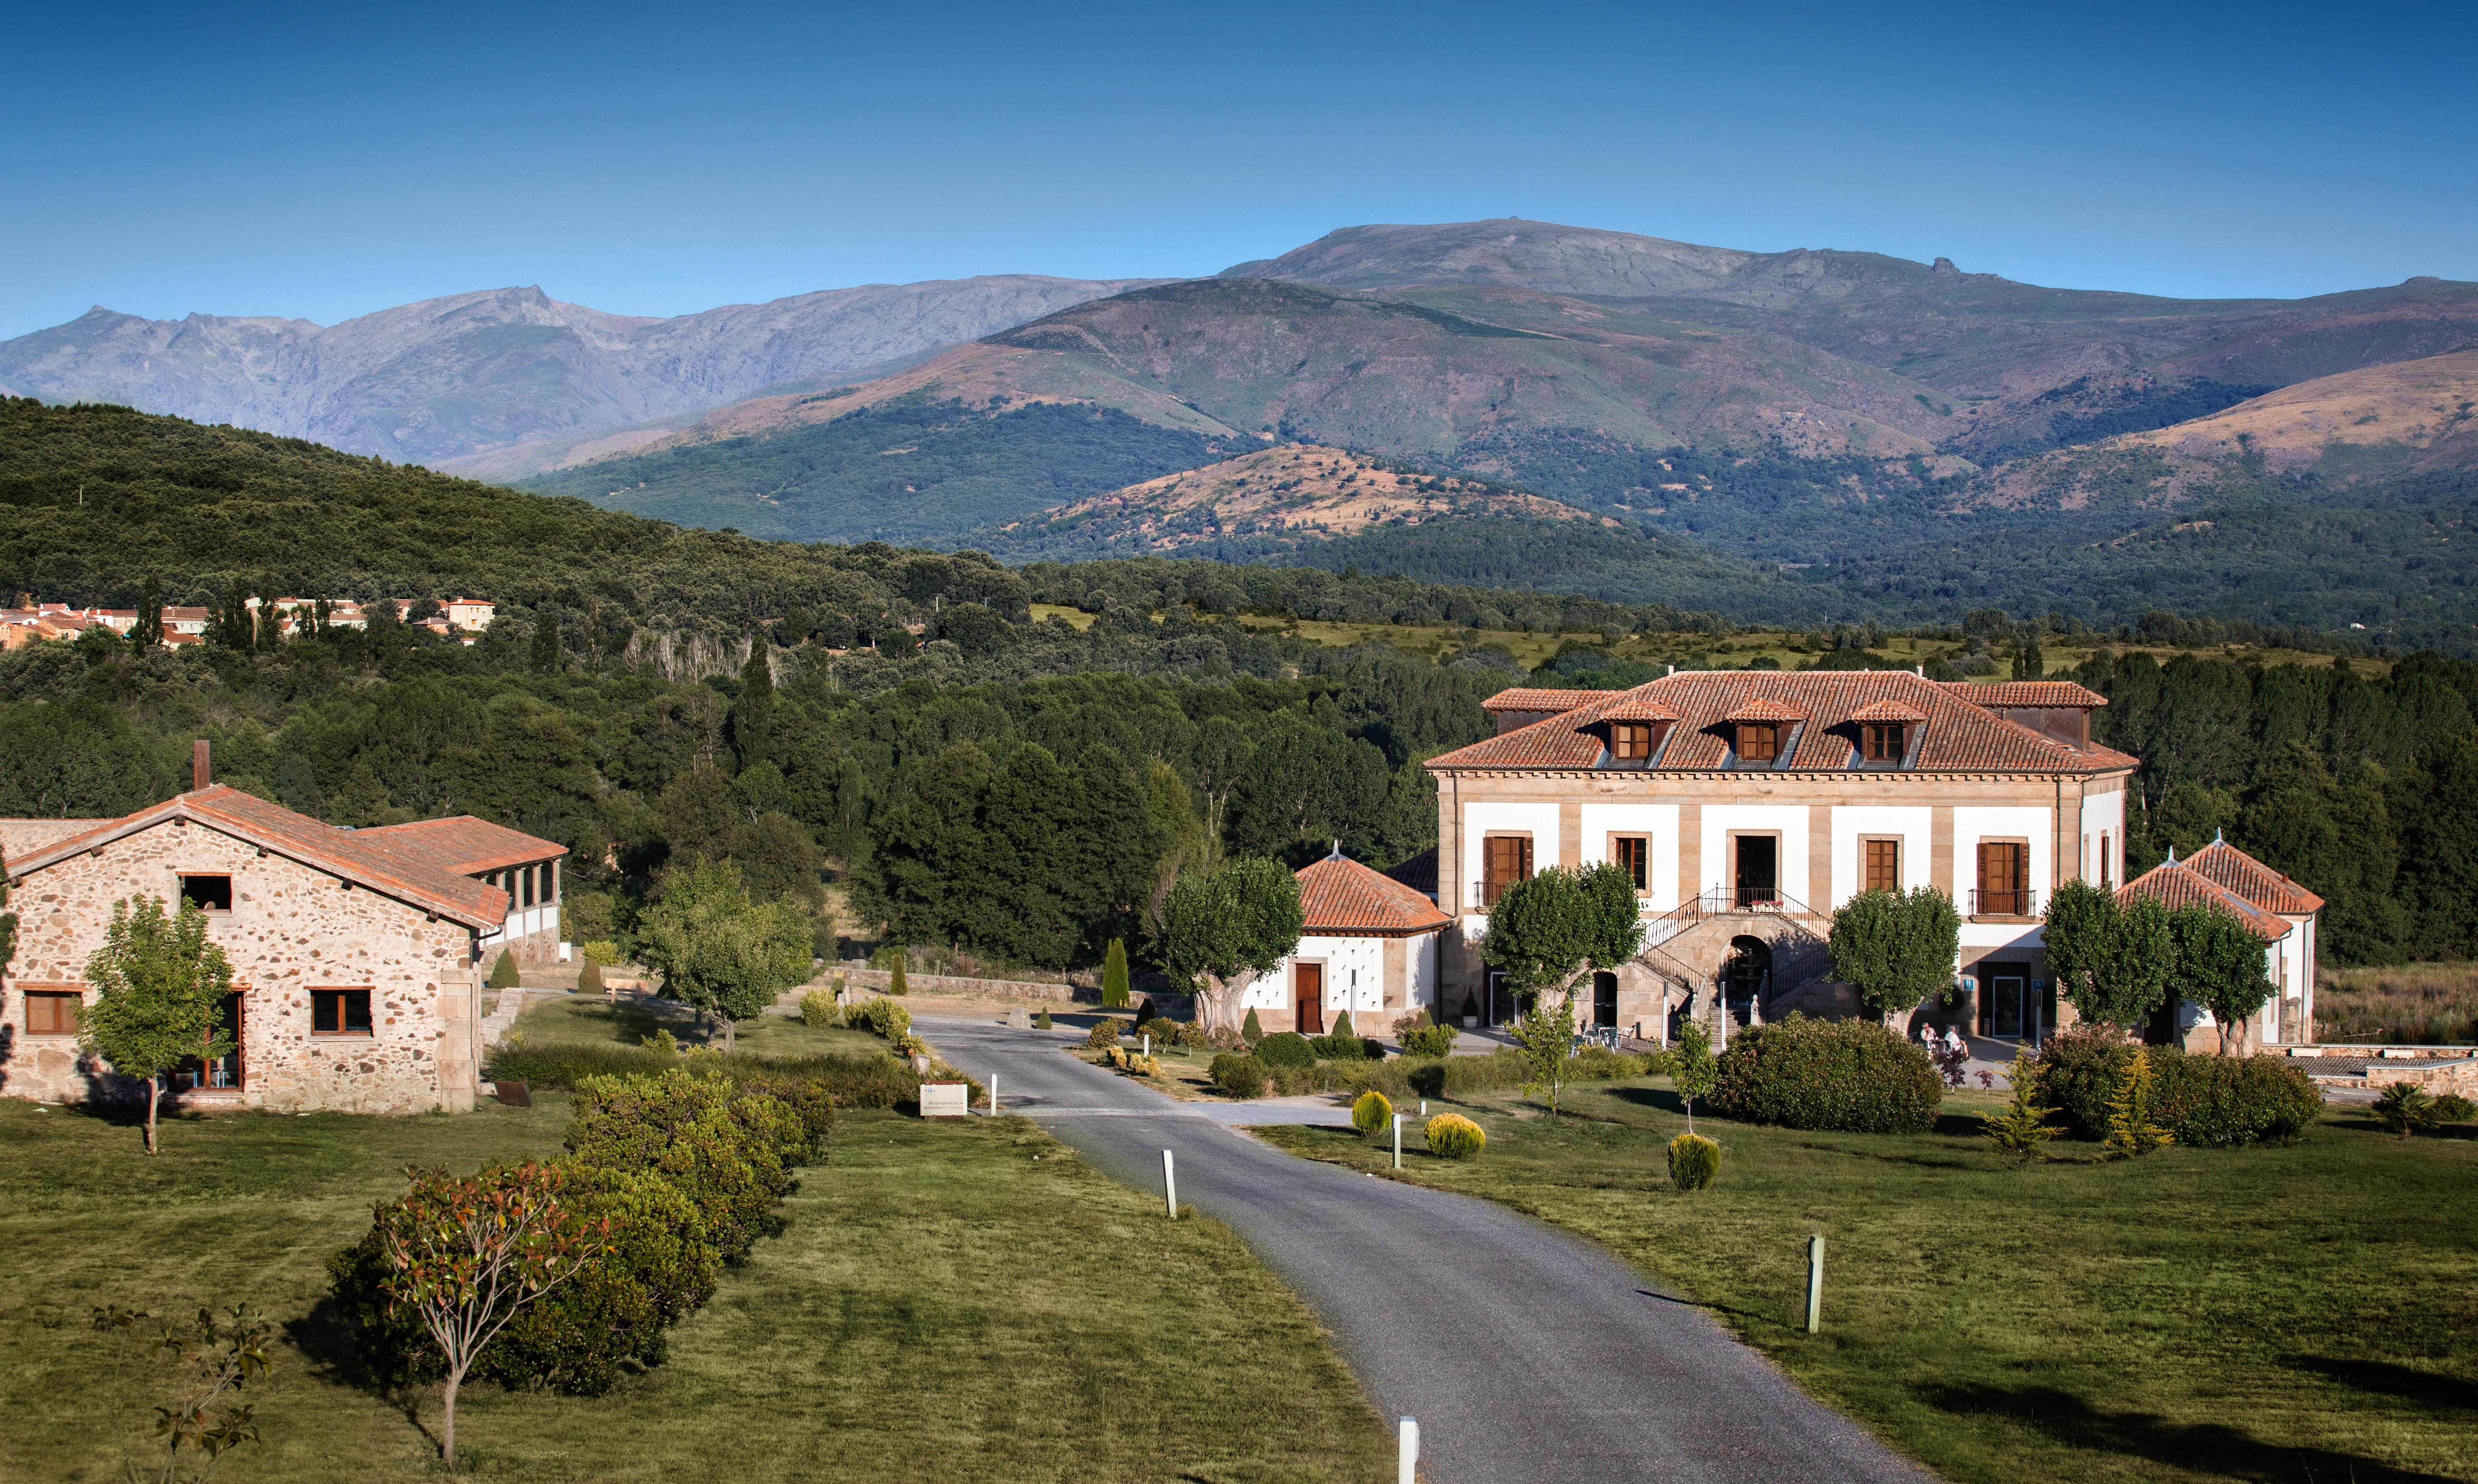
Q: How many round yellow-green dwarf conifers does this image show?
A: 3